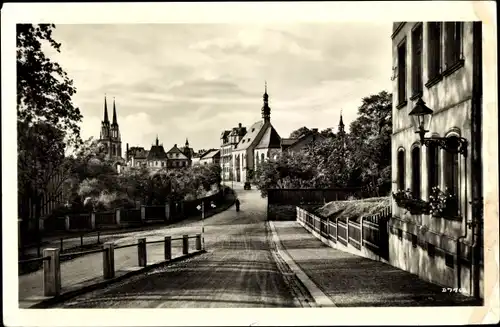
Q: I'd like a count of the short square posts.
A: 6